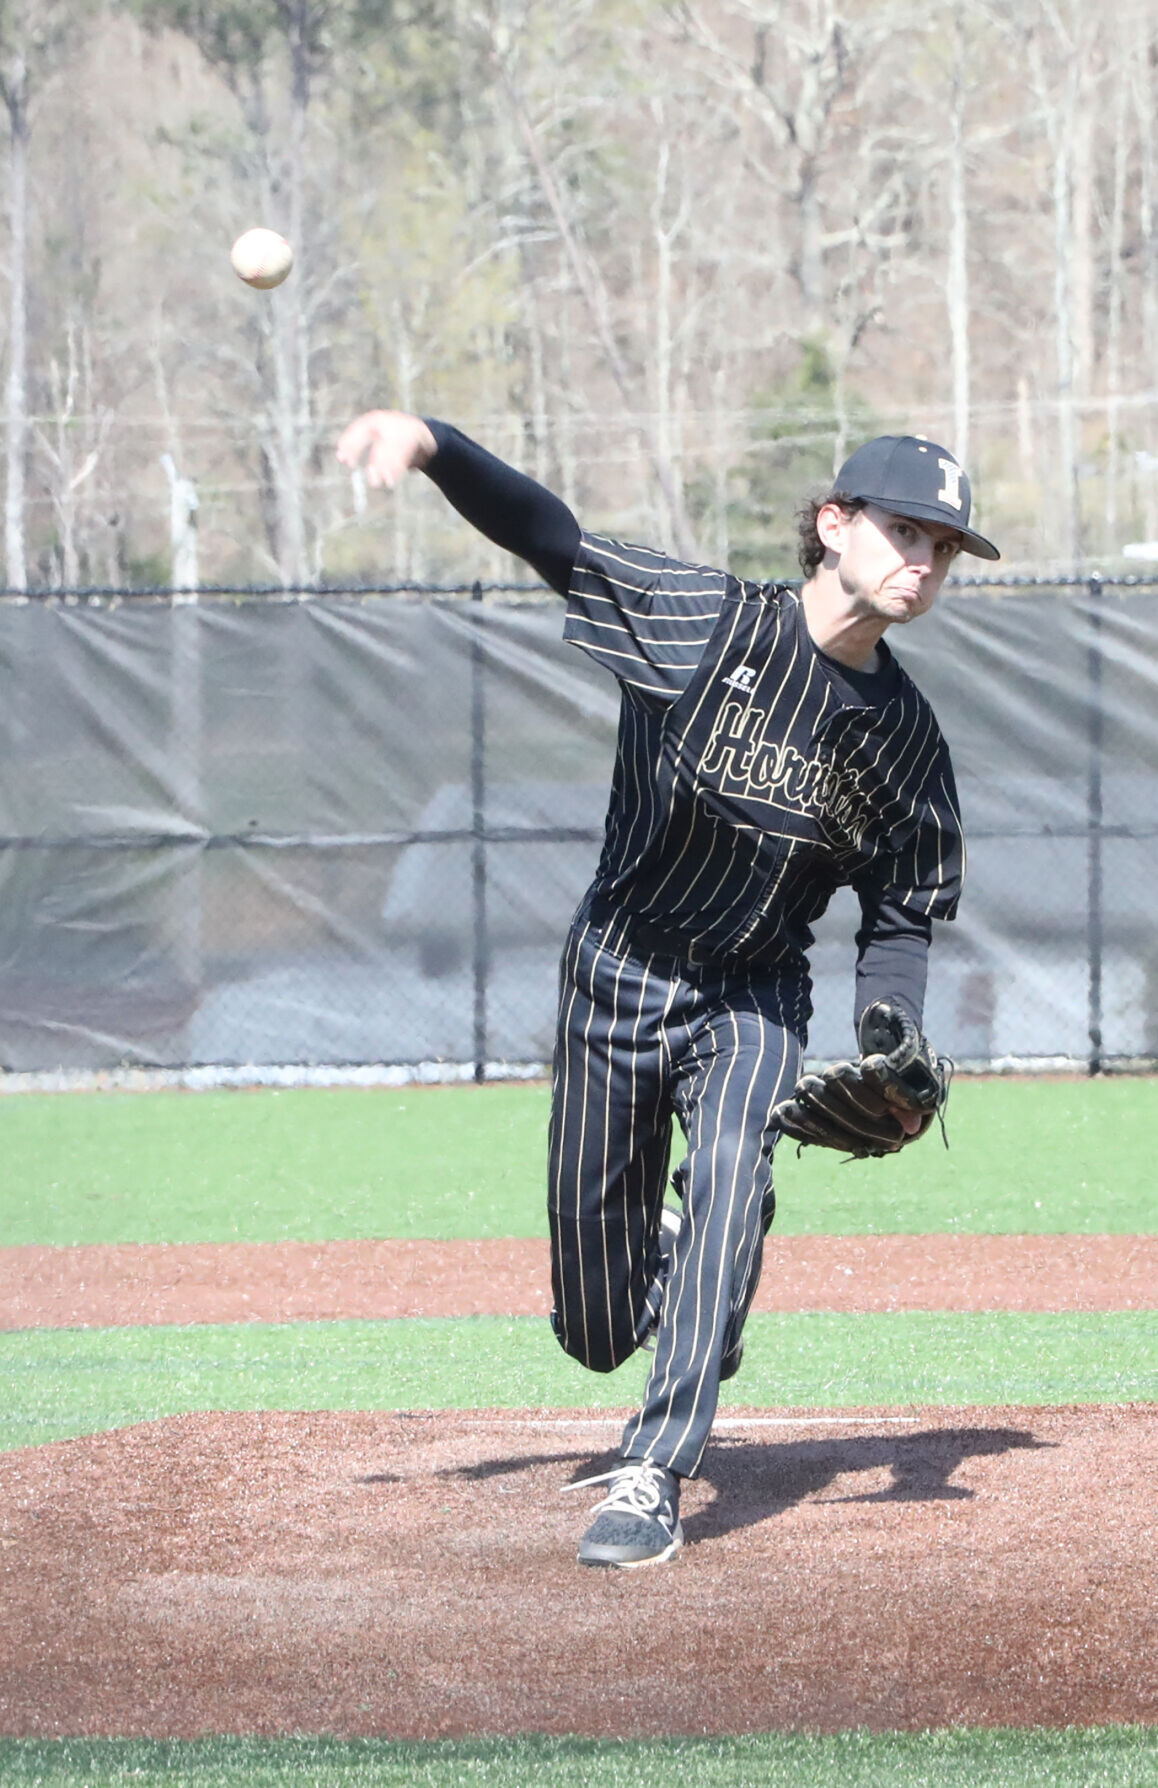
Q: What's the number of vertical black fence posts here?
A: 2